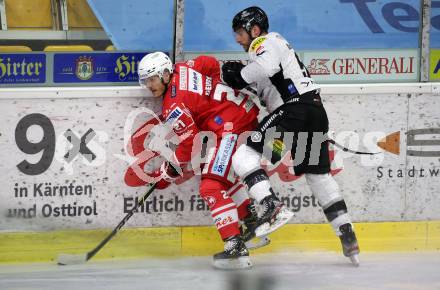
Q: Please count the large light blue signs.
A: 1